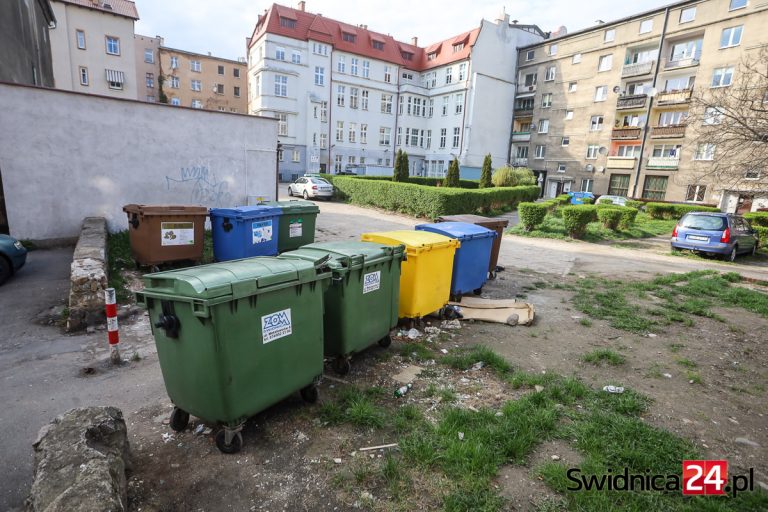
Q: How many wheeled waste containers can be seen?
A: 8